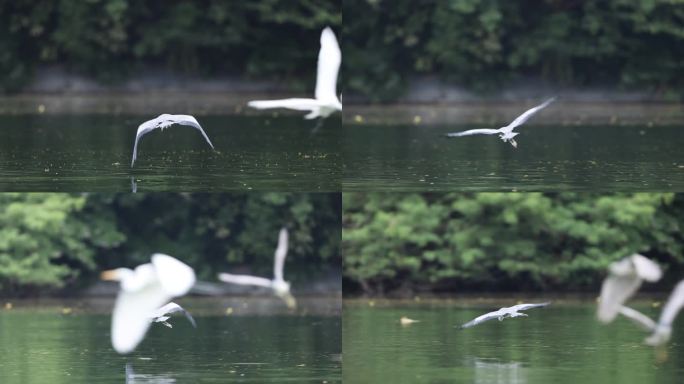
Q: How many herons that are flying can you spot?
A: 9